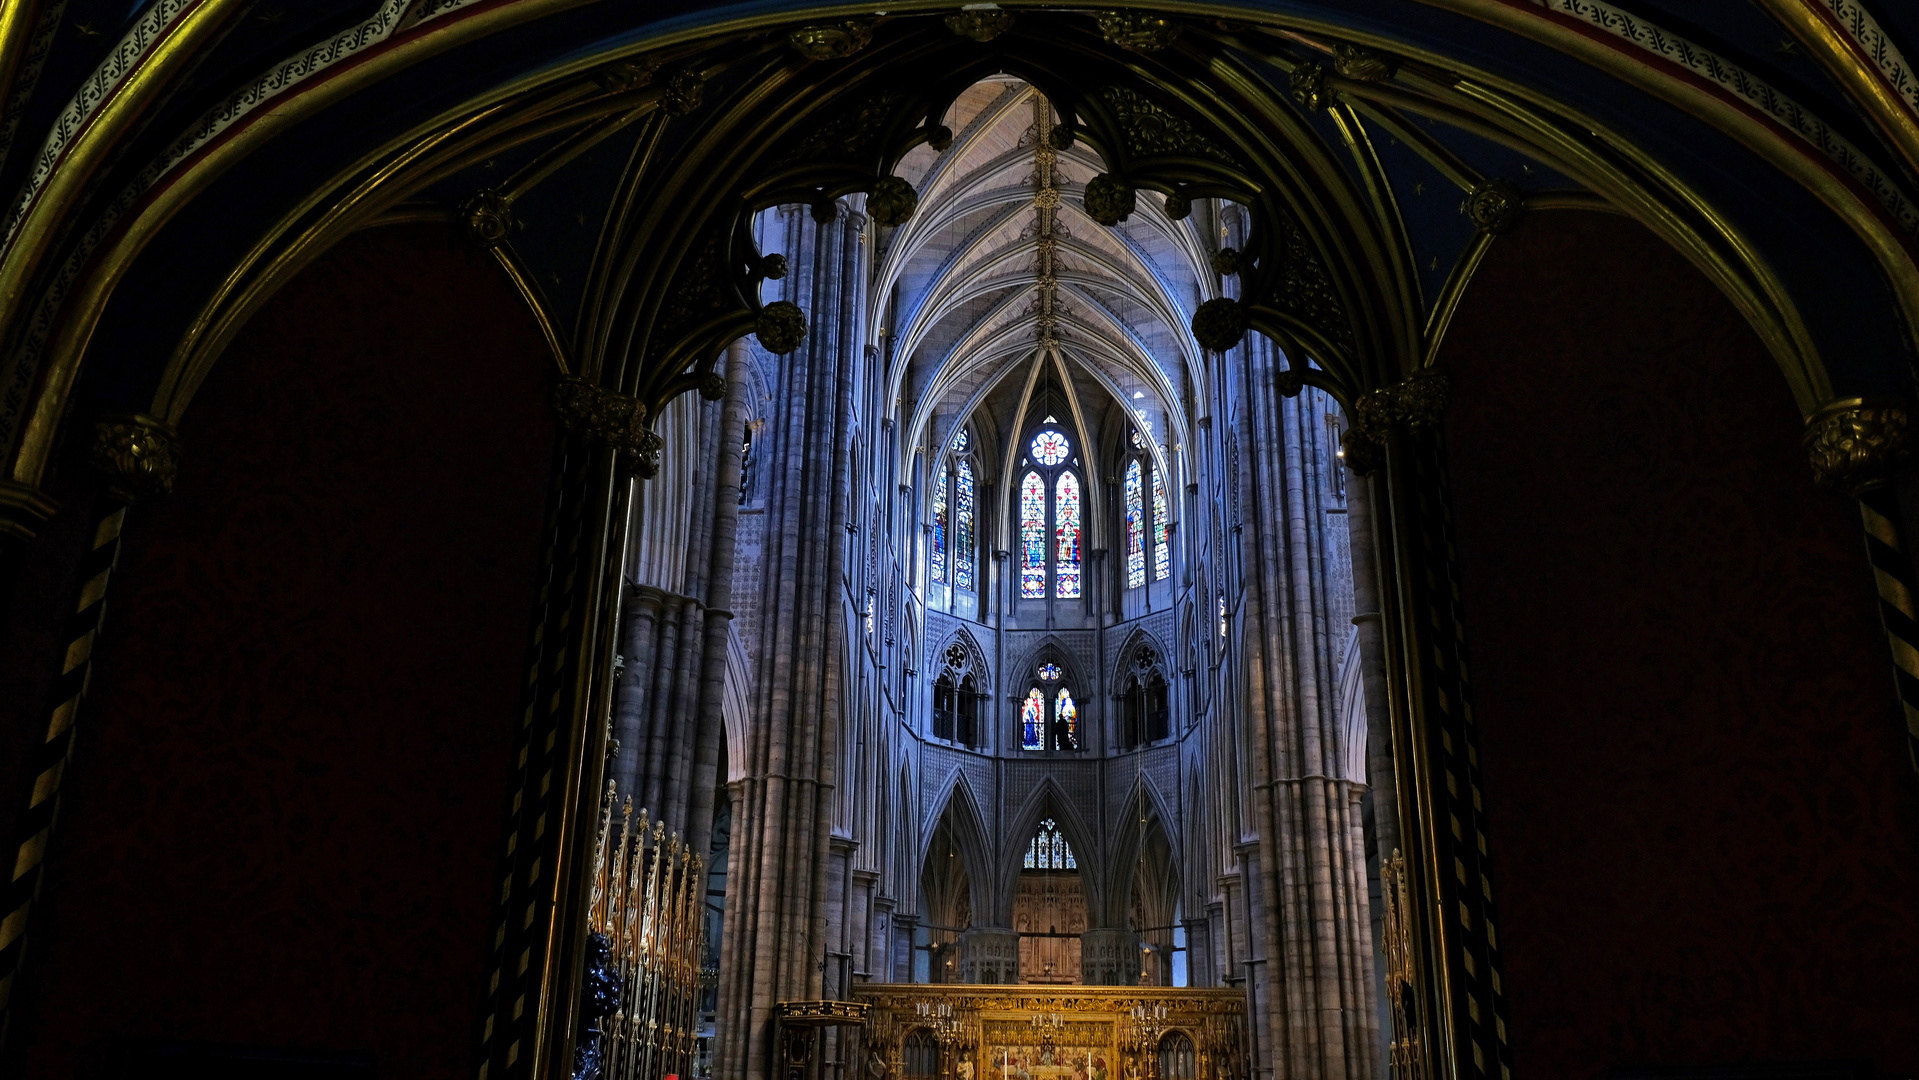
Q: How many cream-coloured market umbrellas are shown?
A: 0